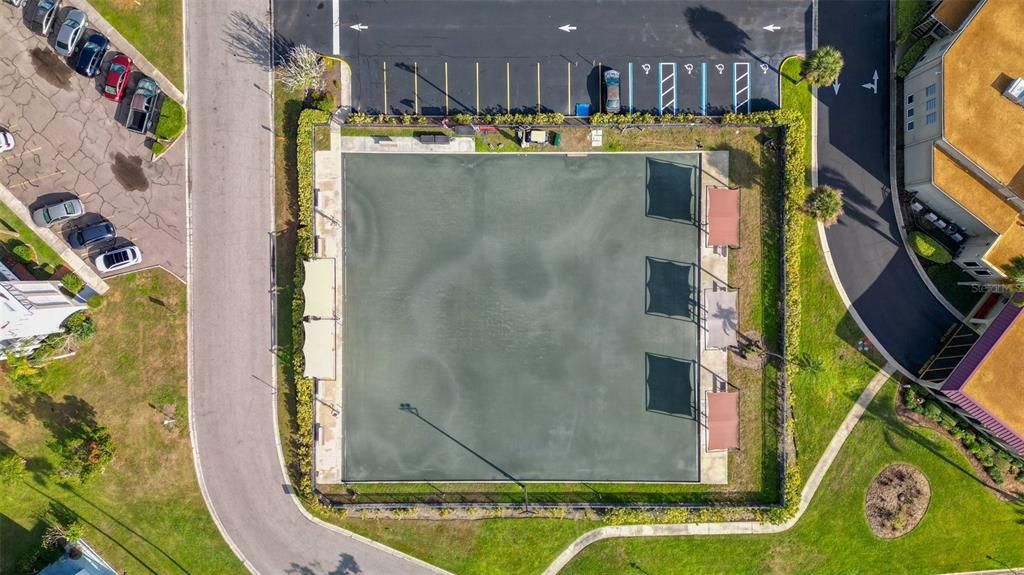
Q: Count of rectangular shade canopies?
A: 5